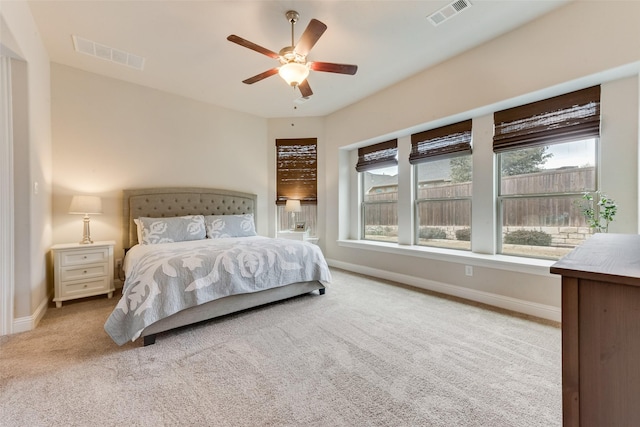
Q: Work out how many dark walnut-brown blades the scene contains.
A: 5